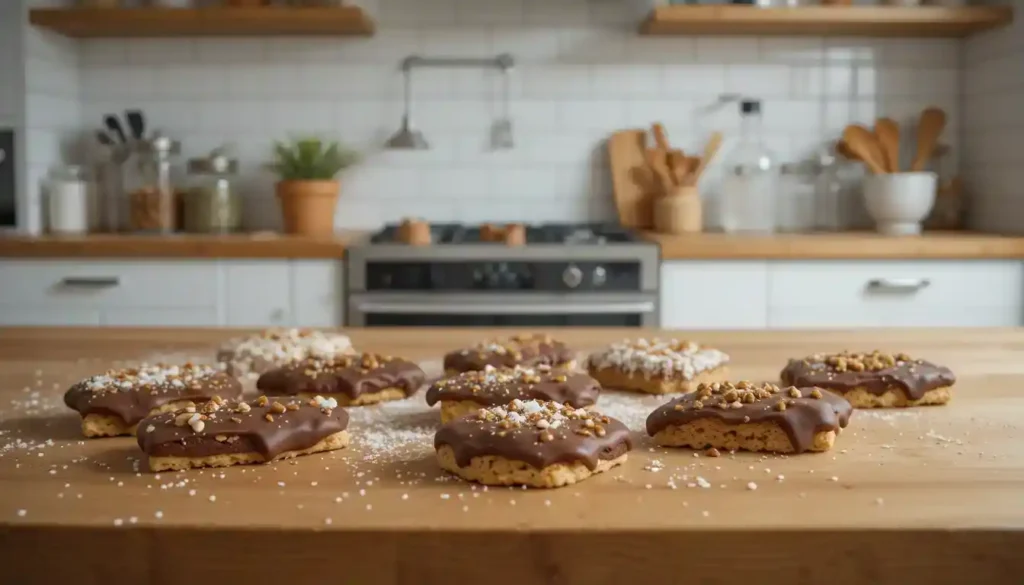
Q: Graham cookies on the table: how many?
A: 10